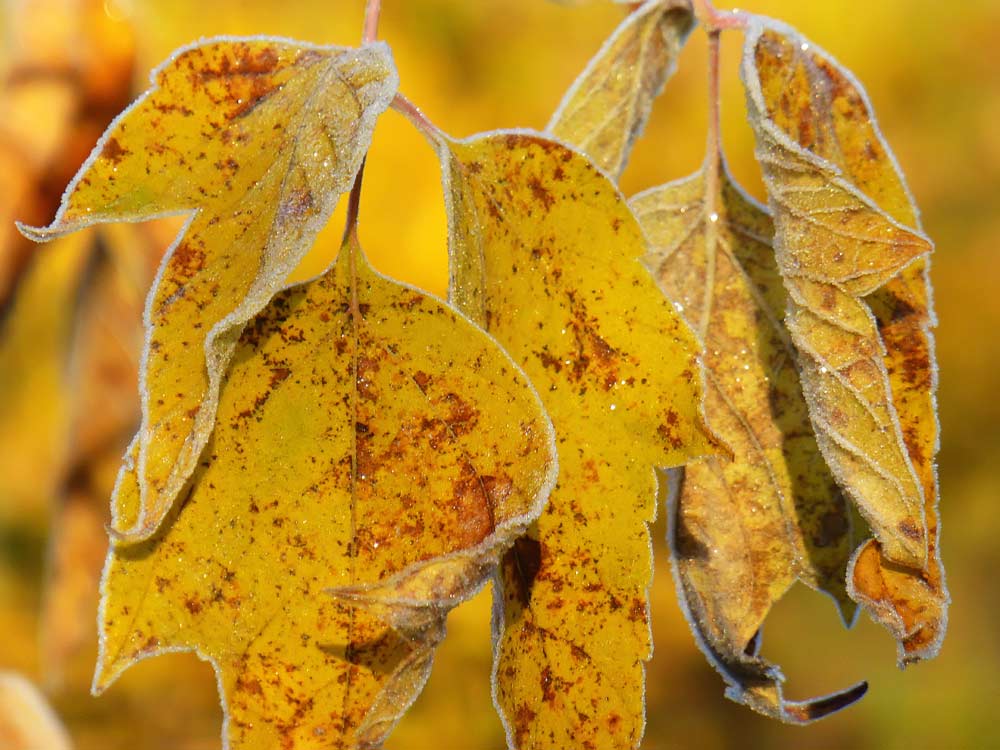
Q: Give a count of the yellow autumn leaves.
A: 6